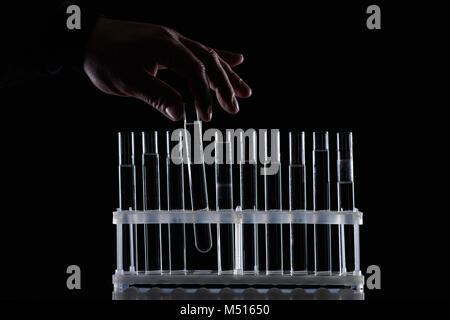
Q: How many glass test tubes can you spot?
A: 10